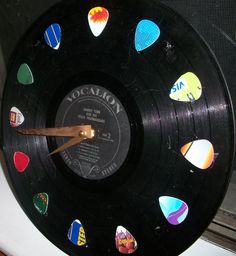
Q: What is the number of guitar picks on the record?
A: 12